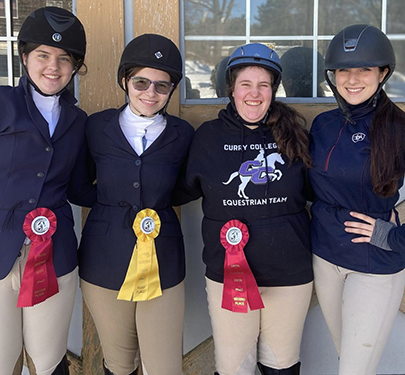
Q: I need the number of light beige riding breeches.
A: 4